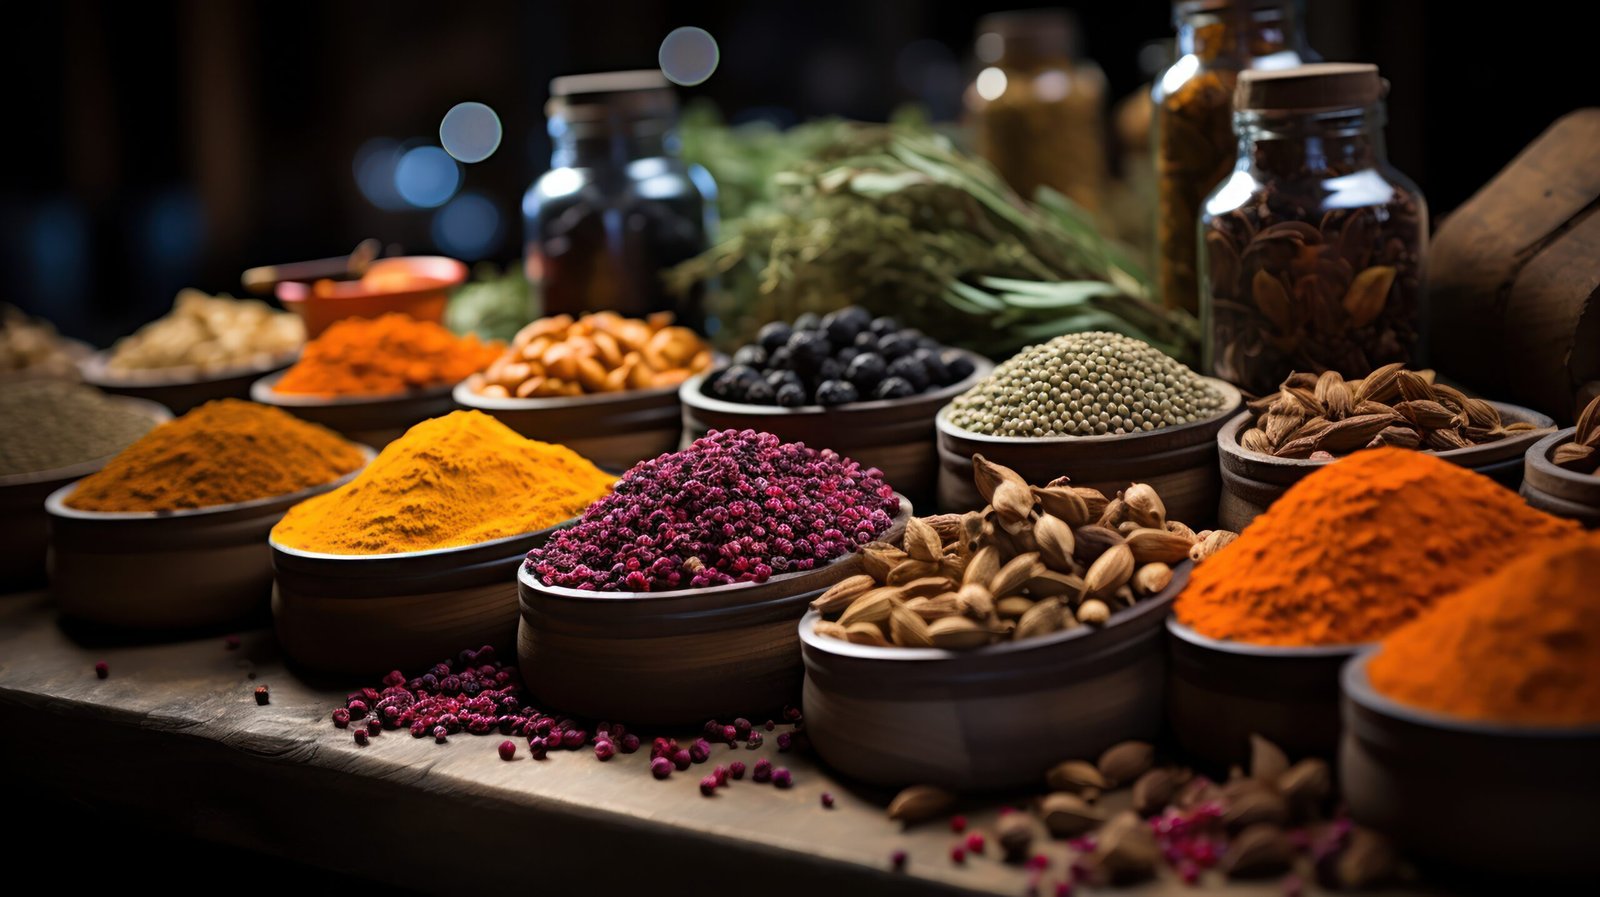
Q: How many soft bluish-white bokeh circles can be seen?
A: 5